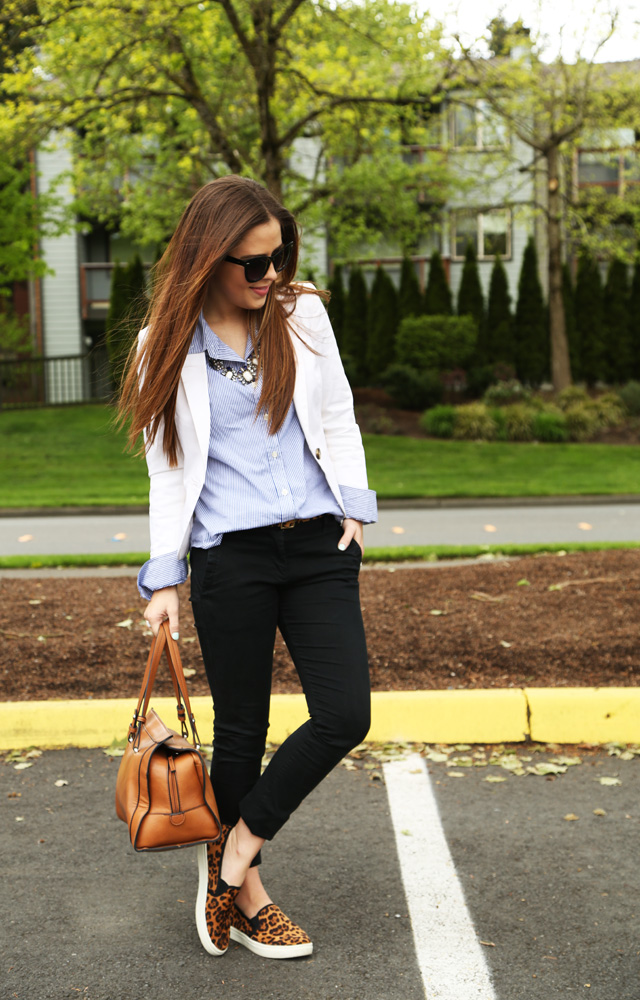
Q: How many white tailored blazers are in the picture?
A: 1